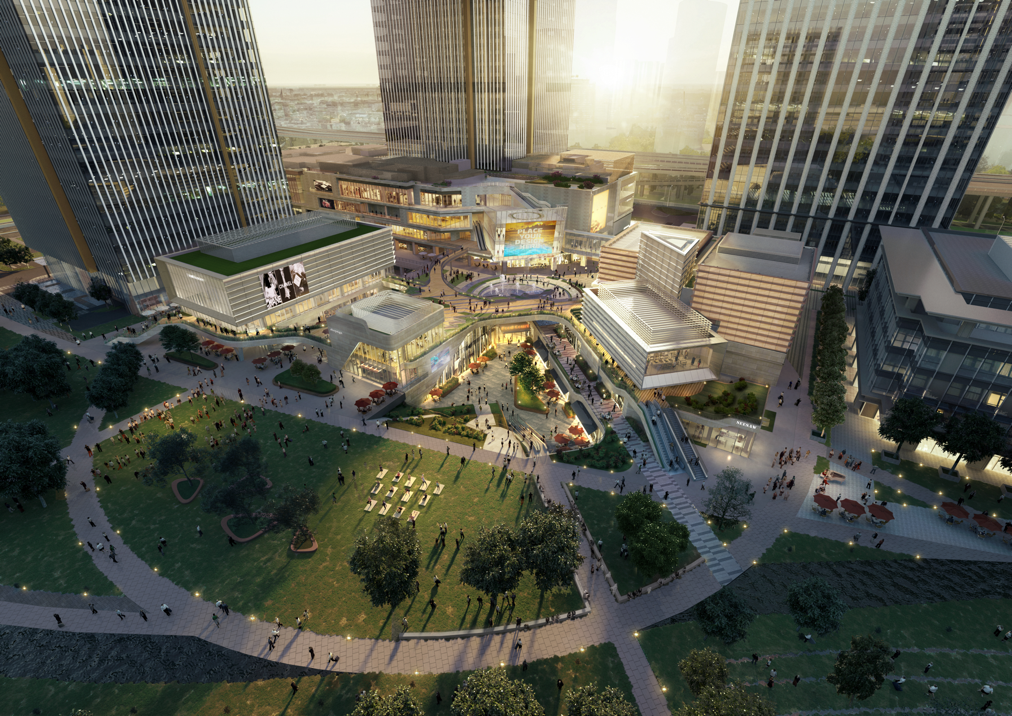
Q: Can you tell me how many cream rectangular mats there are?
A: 13